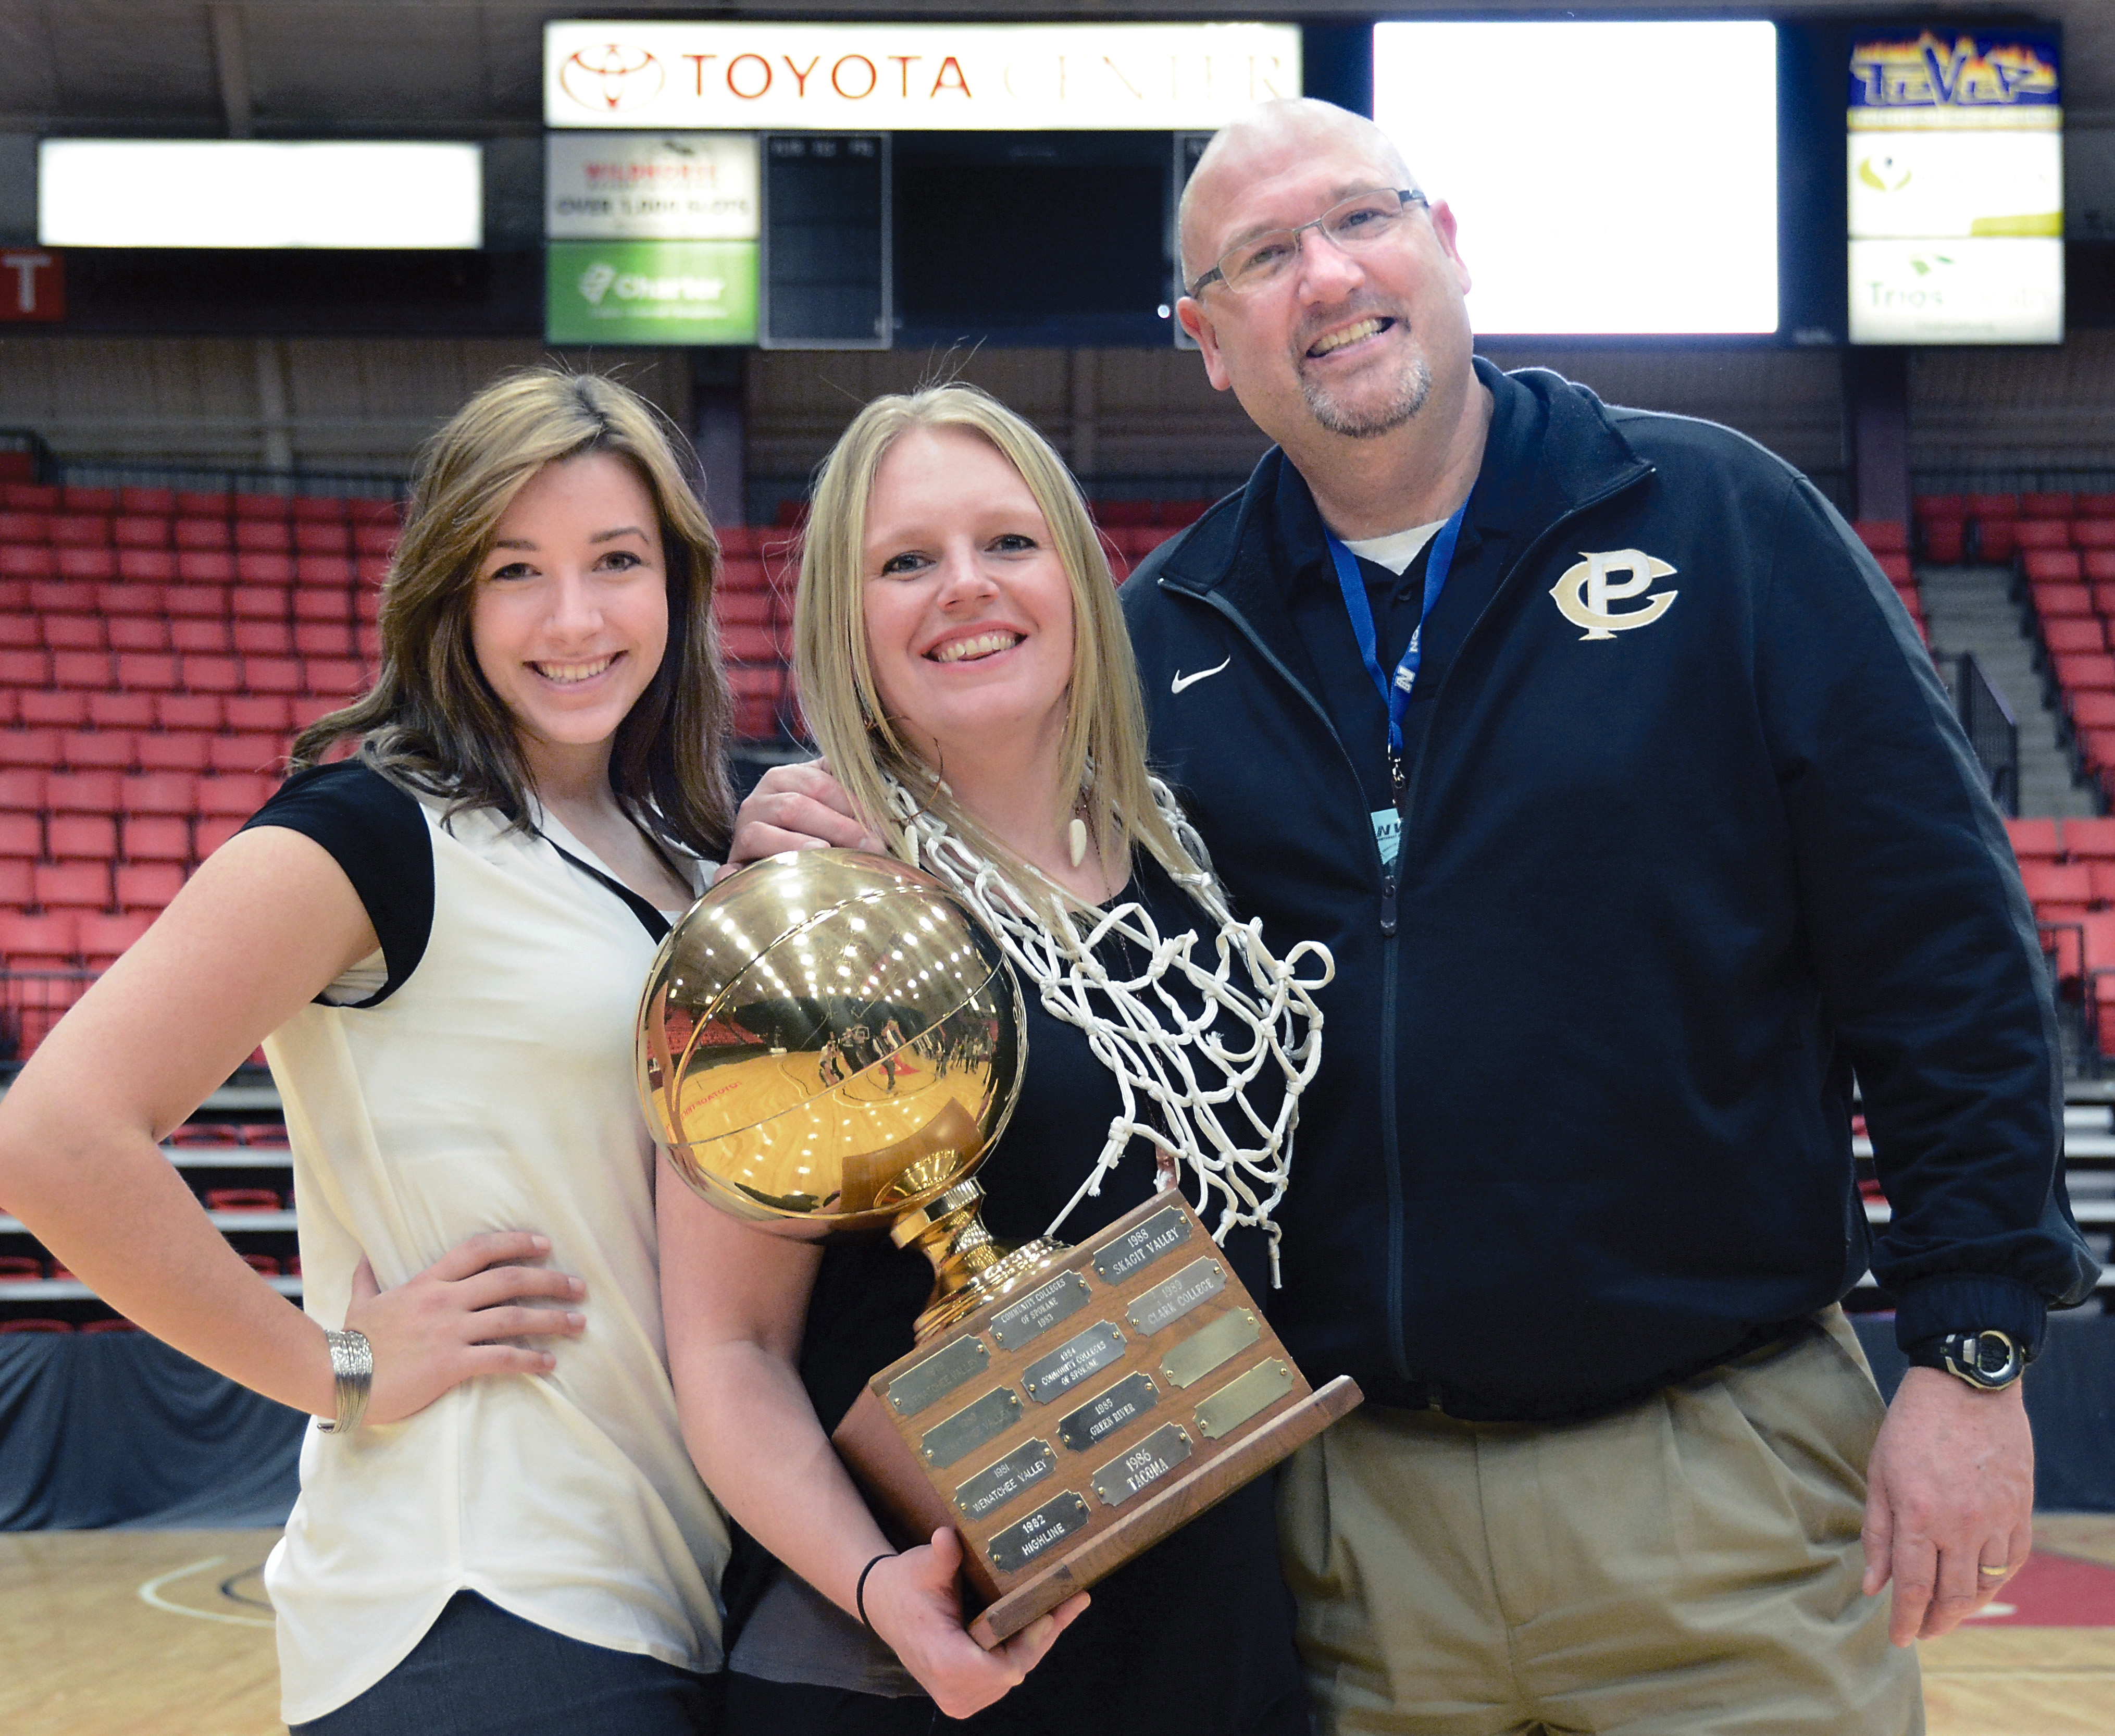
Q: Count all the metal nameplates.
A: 12